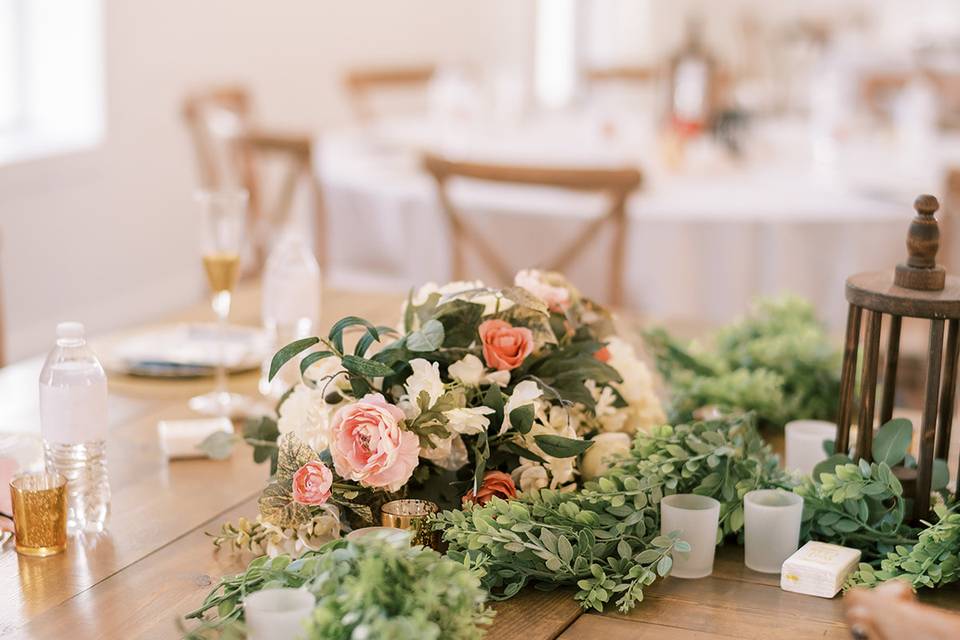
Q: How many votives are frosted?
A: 4